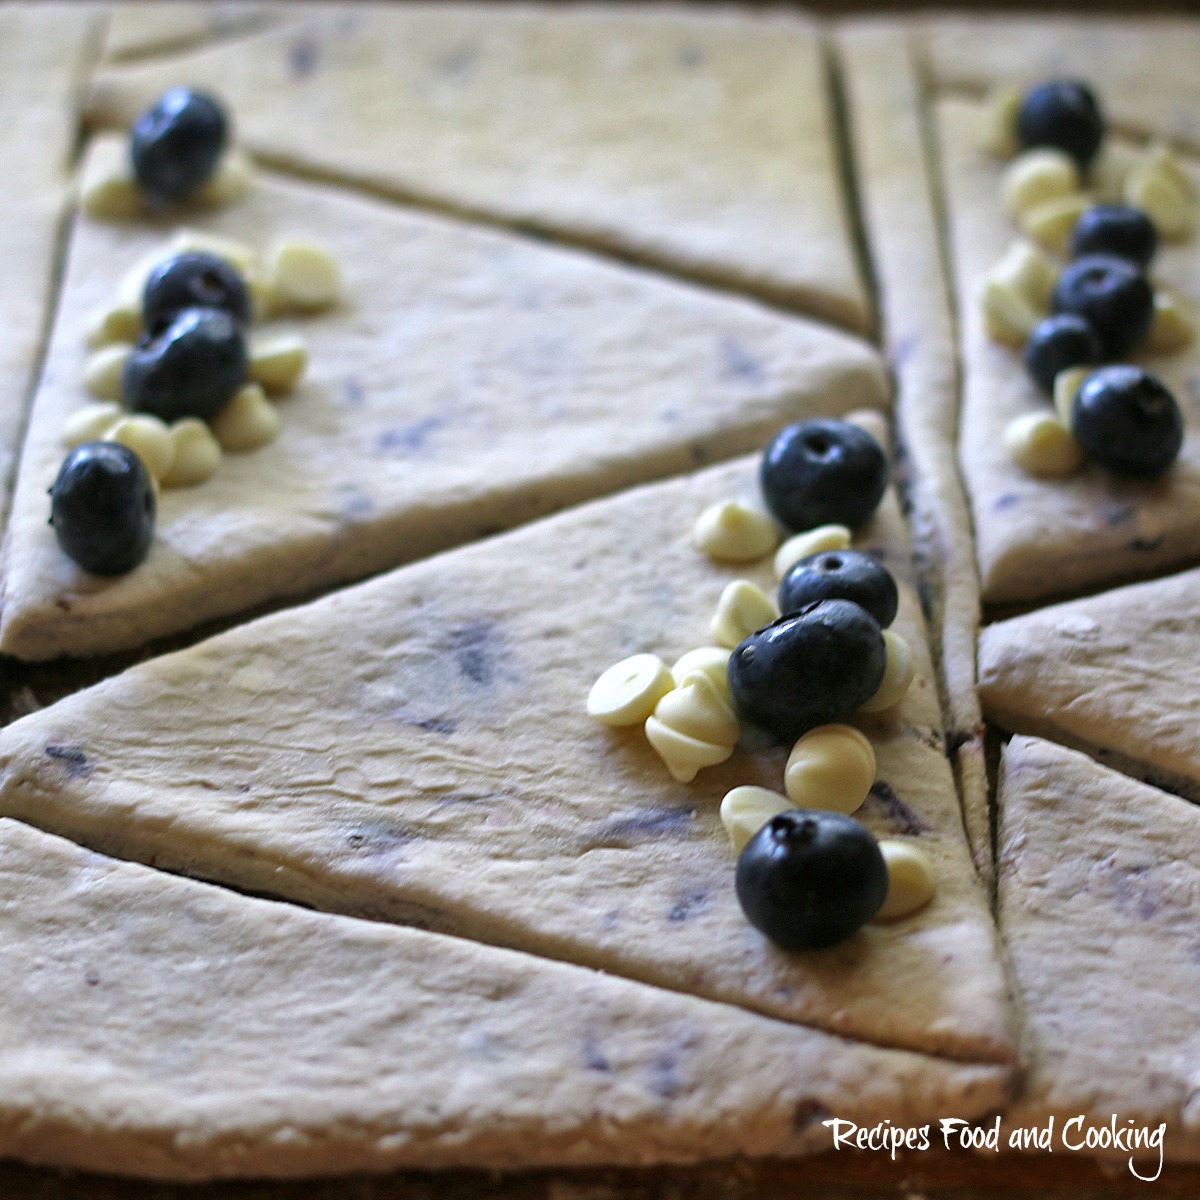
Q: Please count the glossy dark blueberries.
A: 13